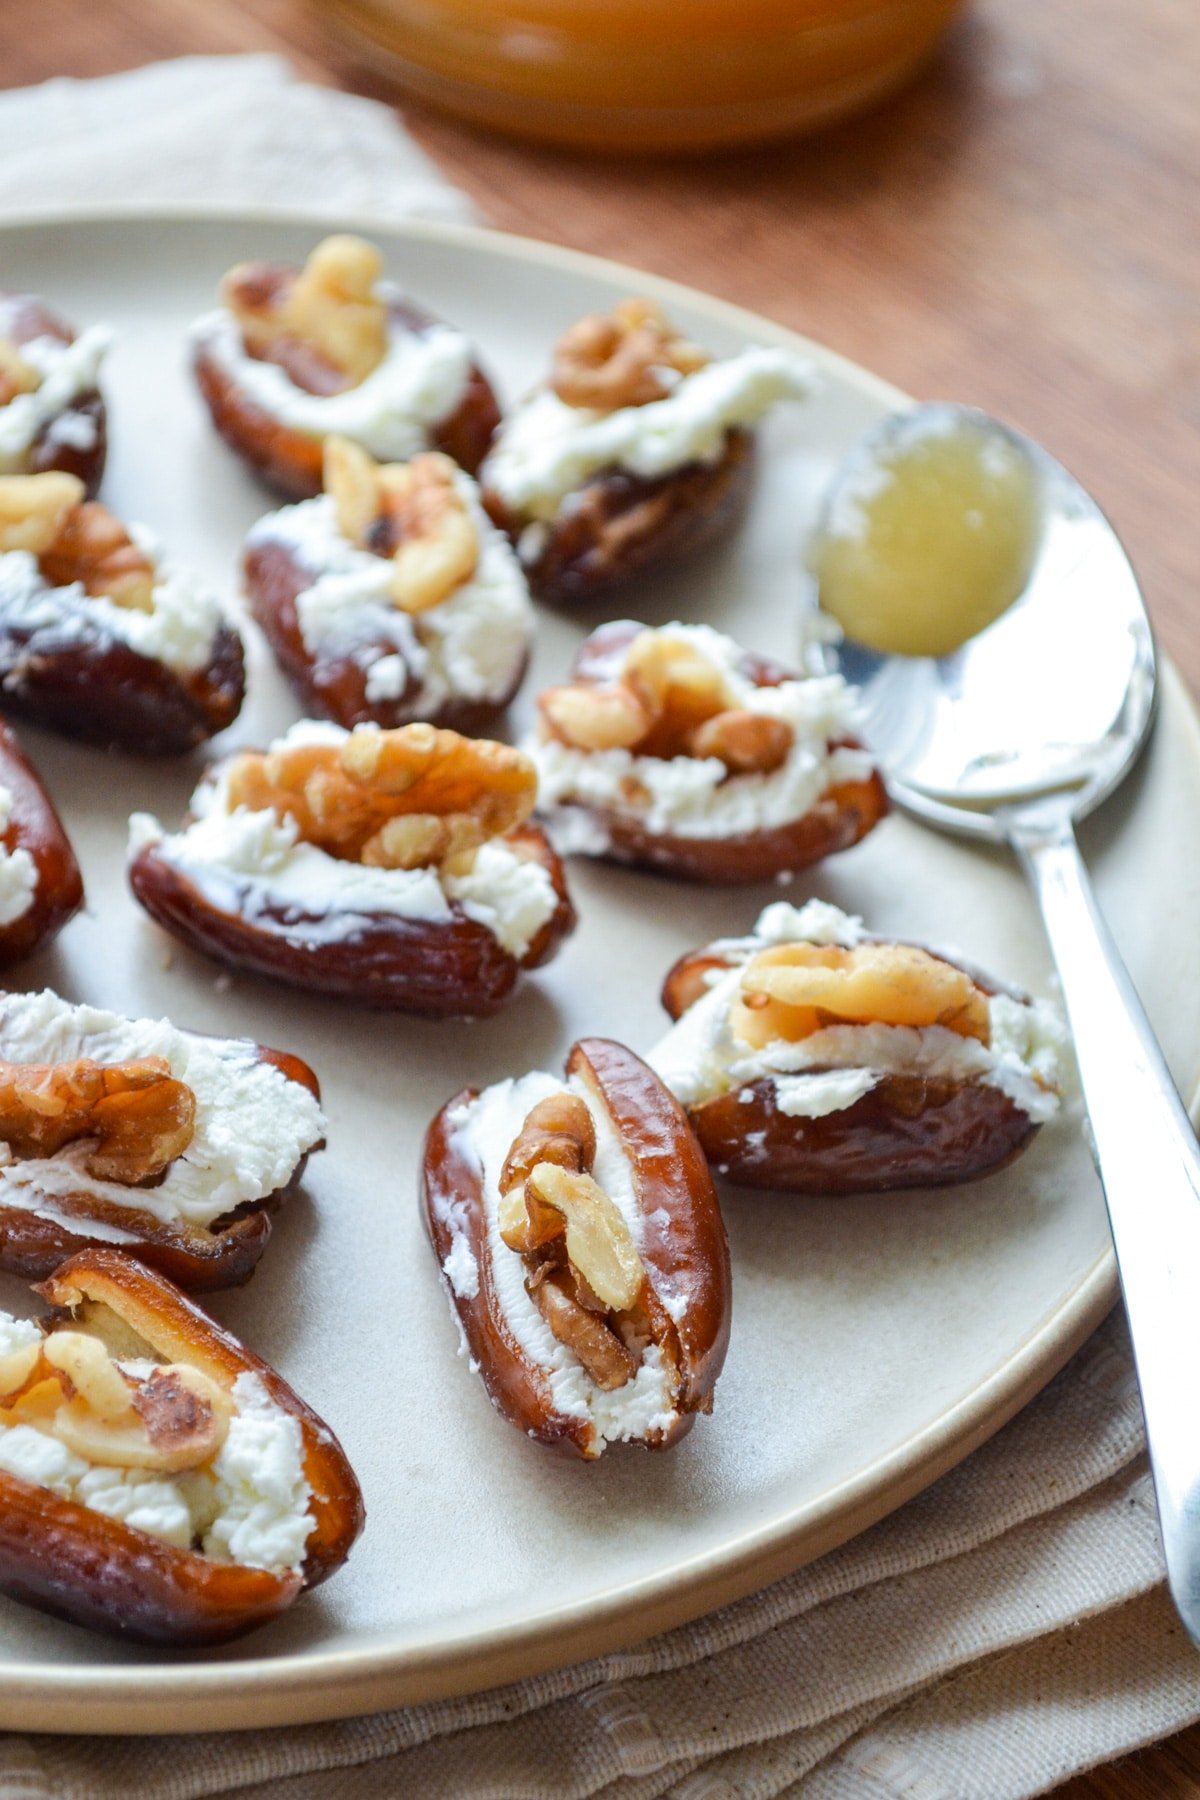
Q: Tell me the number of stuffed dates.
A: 12